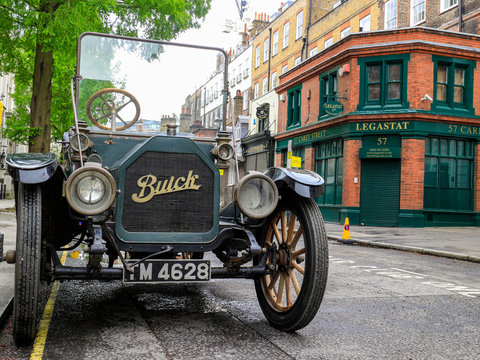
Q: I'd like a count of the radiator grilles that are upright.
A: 1